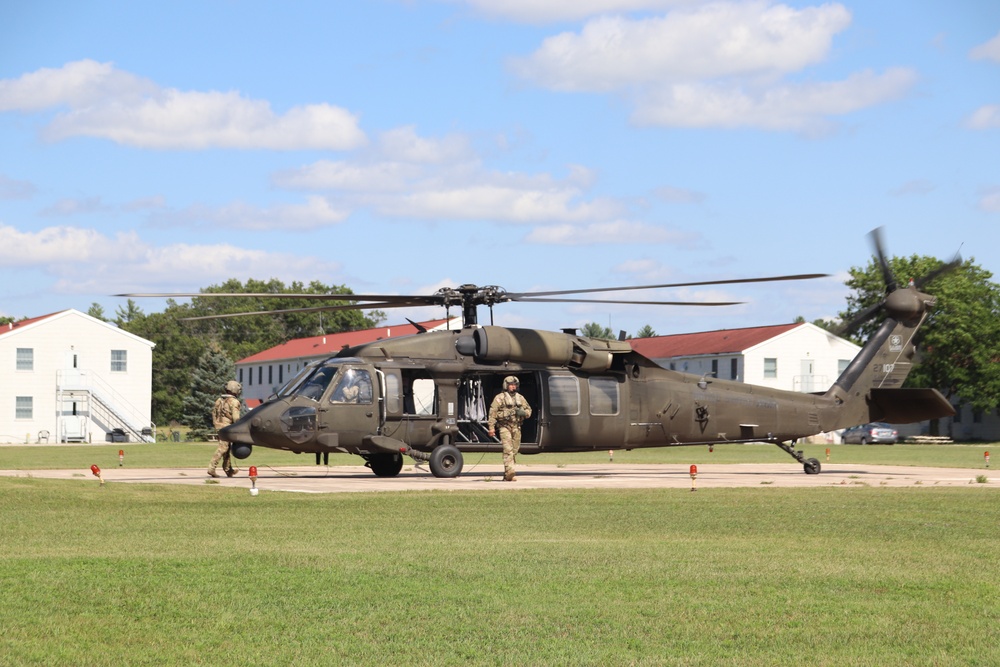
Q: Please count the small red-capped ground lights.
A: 7